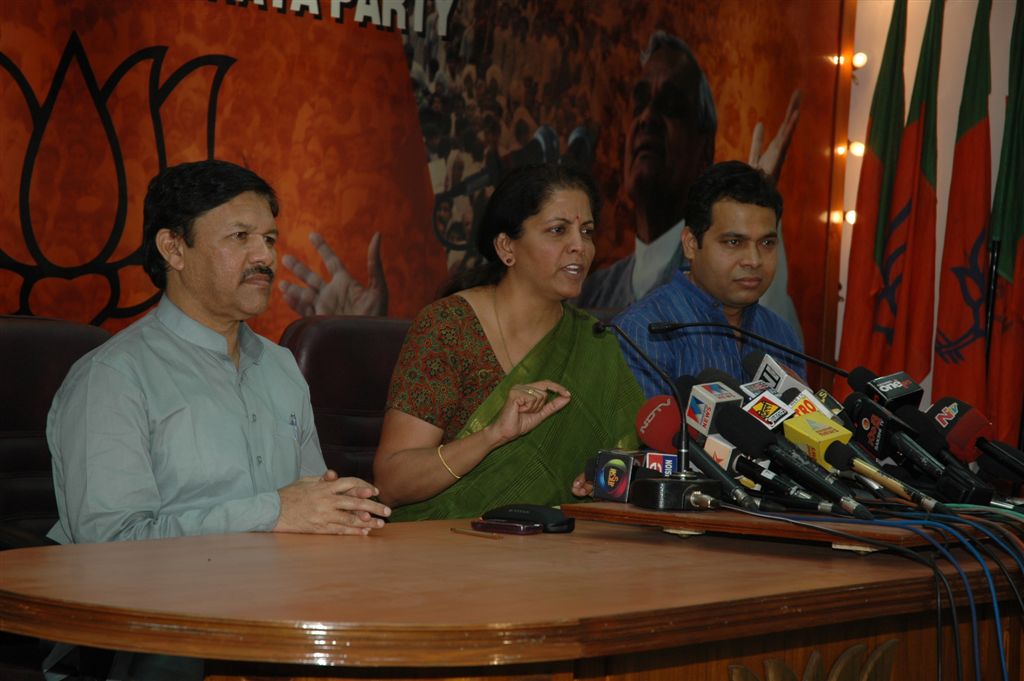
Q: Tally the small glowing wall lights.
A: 3